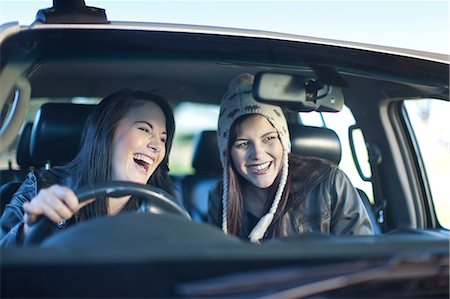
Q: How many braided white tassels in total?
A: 2